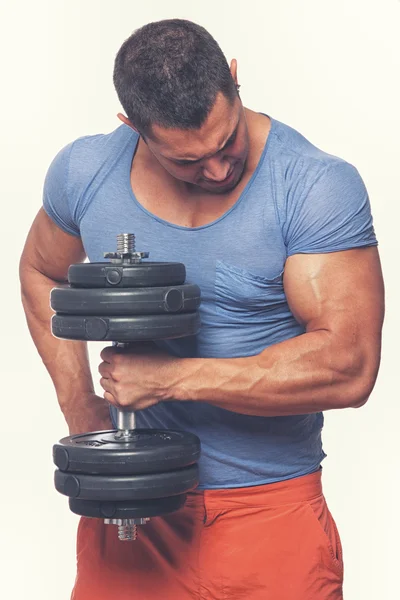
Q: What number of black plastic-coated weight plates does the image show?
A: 6